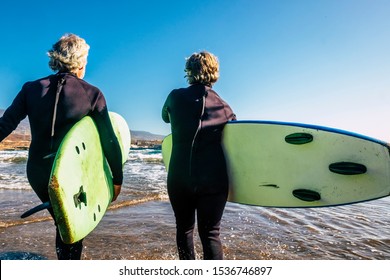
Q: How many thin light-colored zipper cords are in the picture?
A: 2